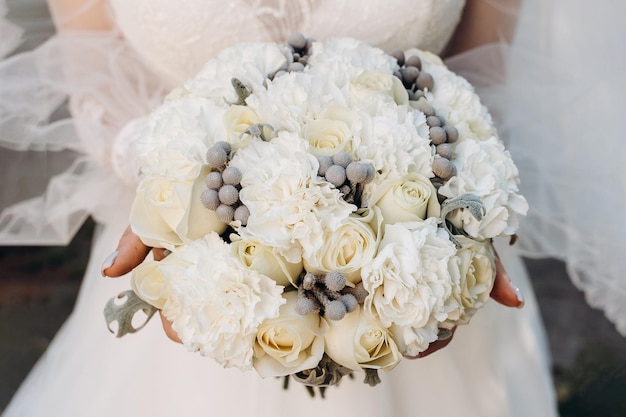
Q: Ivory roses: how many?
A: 11